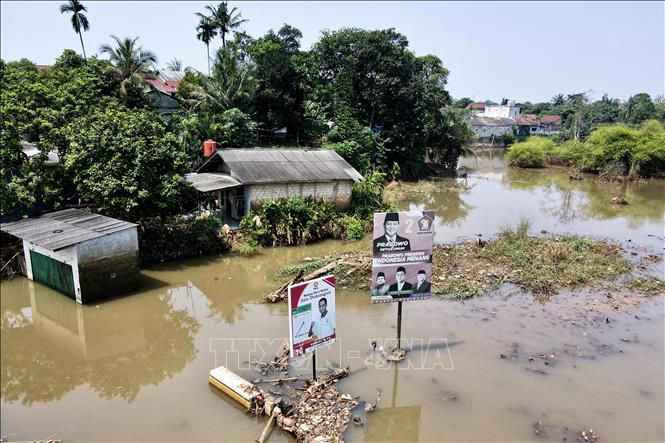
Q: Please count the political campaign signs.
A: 2